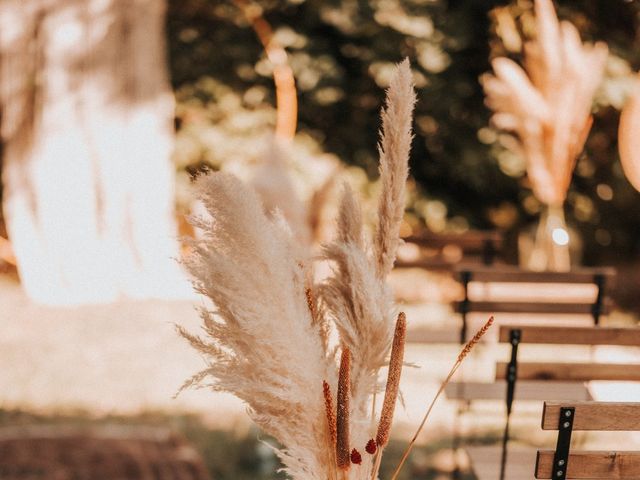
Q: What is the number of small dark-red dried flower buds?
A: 2